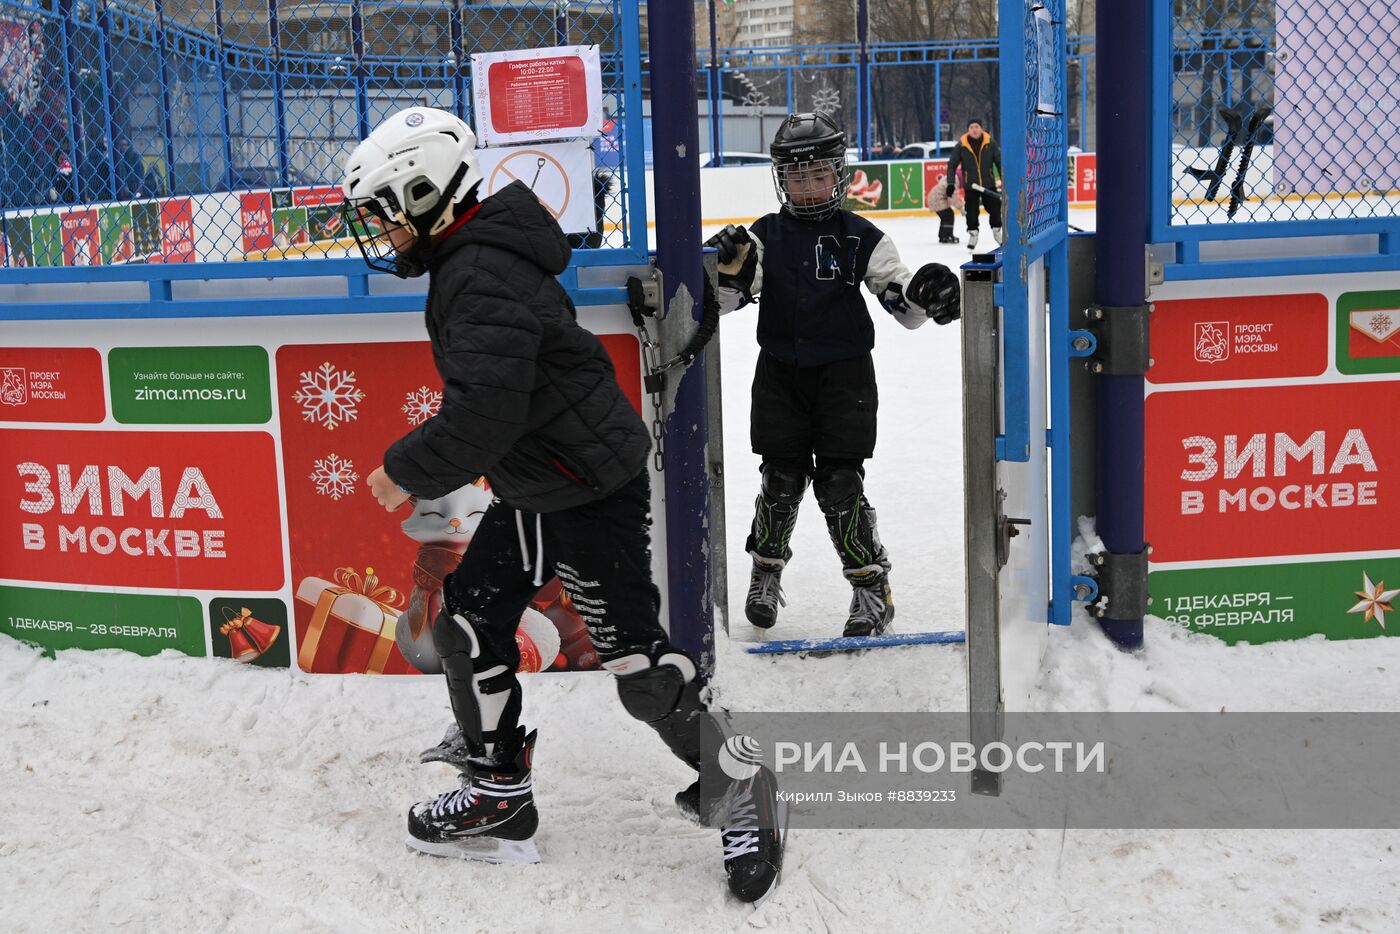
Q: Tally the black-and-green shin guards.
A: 2